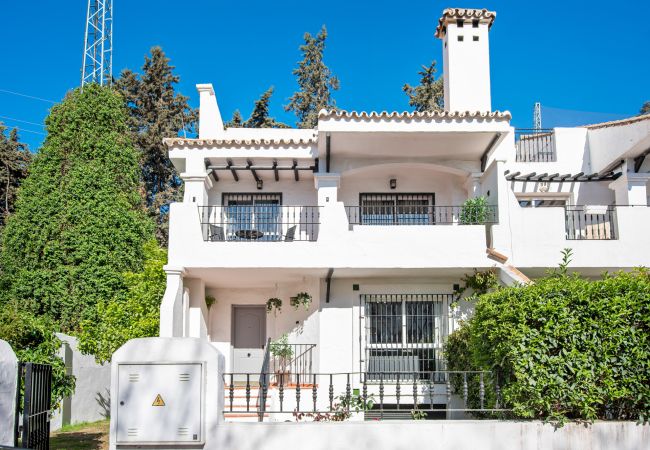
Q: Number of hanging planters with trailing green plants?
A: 2